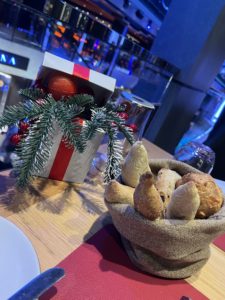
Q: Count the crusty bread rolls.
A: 6